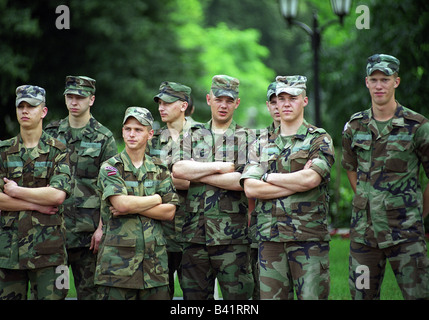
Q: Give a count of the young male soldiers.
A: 8